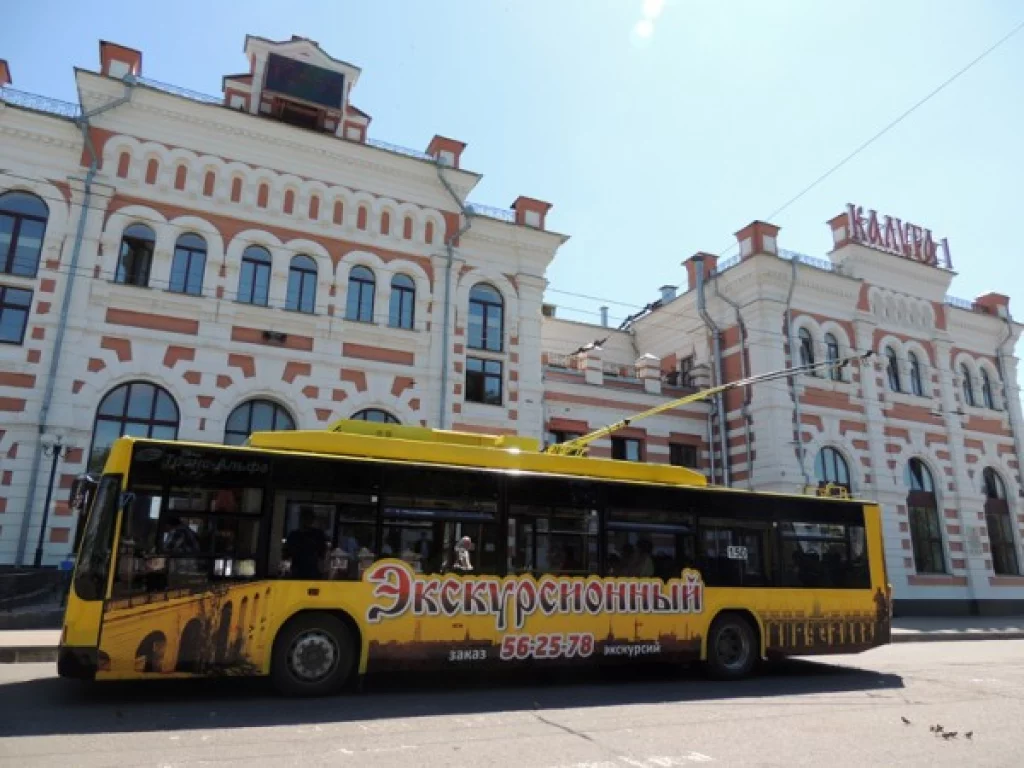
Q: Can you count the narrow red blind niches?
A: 13